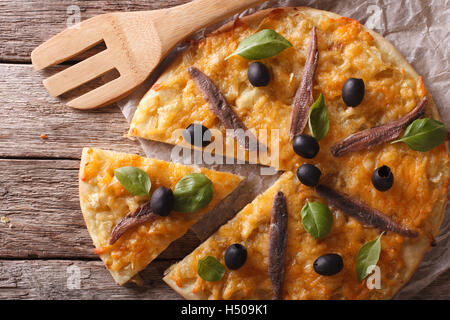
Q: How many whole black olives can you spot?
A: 9